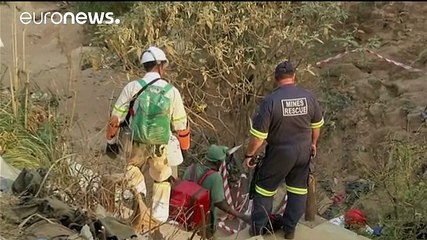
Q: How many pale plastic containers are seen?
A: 1